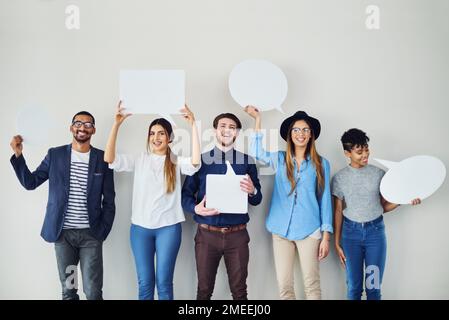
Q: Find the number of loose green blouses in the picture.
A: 0